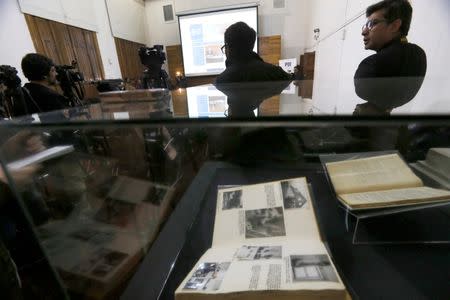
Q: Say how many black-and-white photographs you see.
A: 6